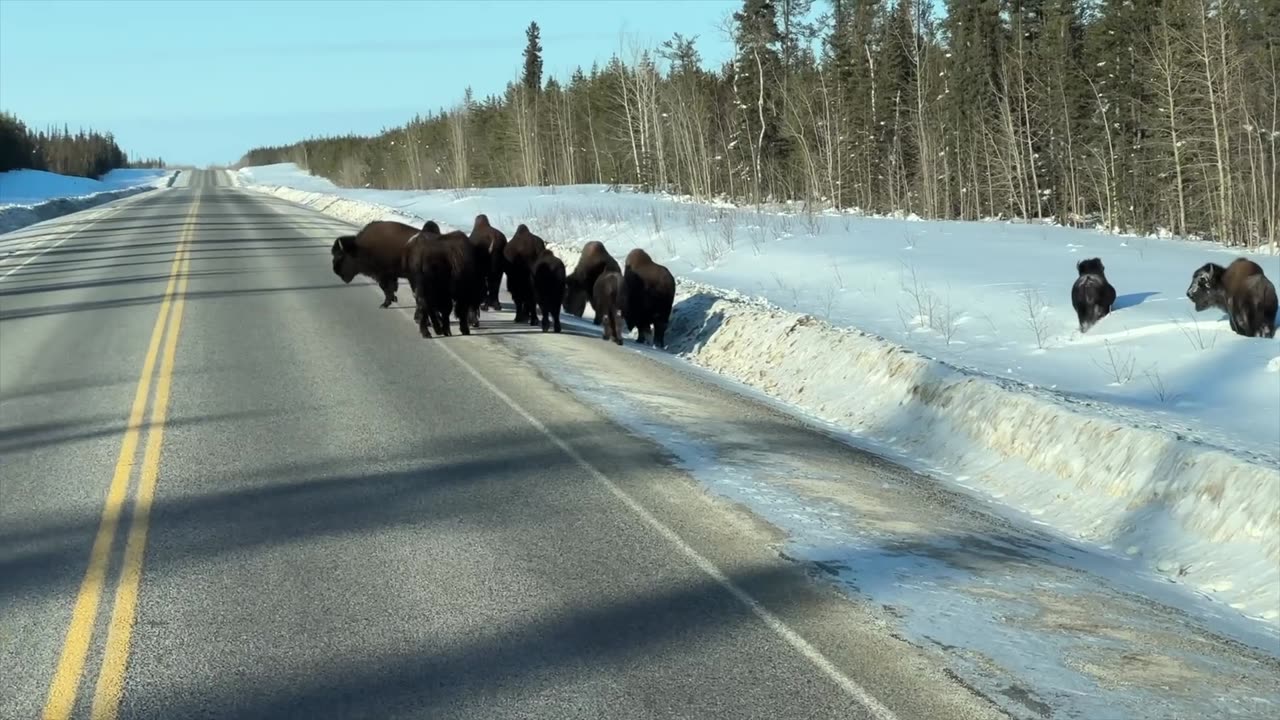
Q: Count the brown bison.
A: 11